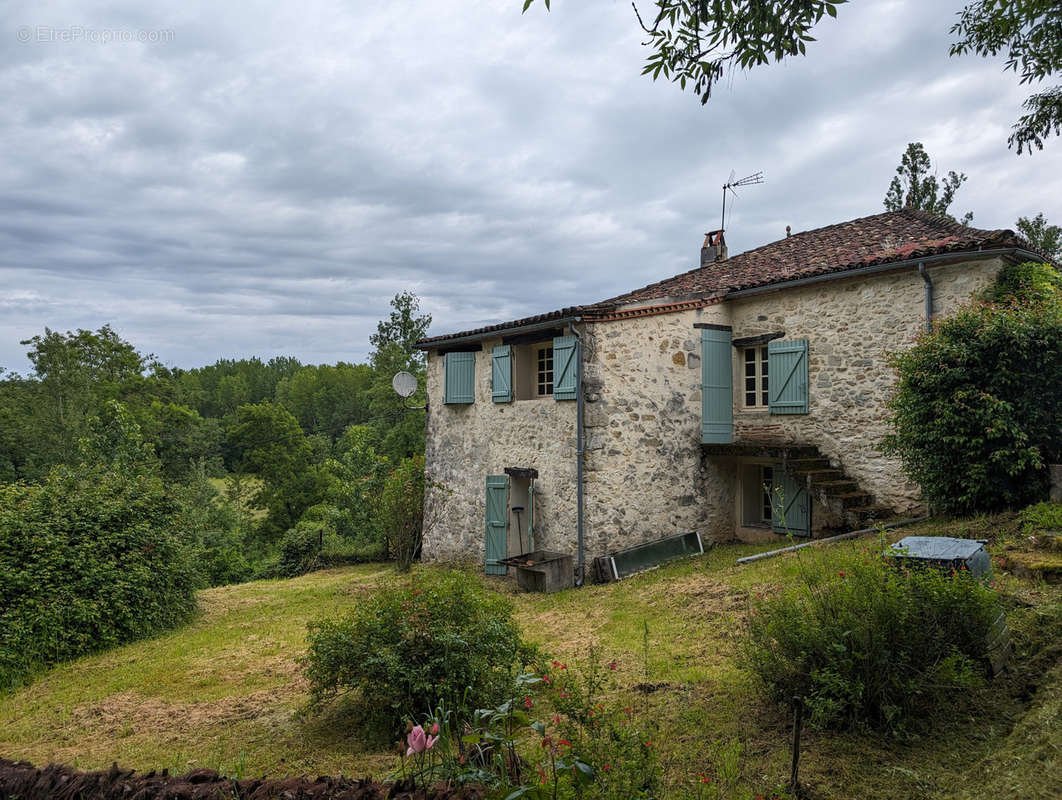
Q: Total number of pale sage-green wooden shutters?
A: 7